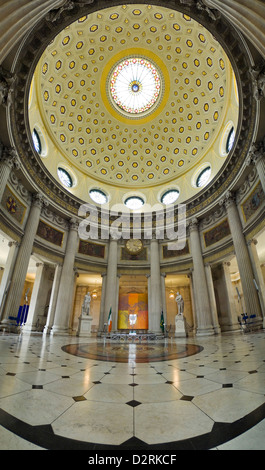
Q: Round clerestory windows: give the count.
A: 7